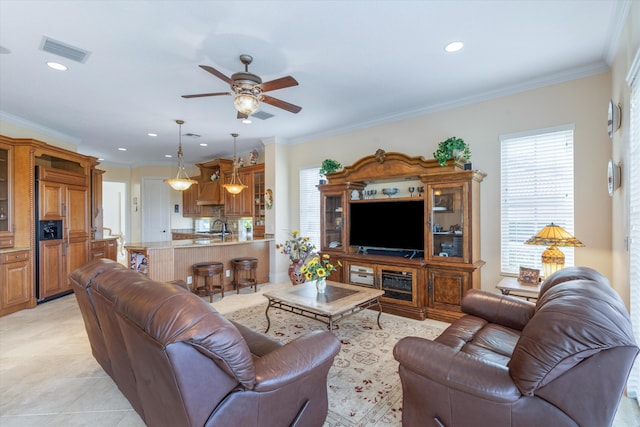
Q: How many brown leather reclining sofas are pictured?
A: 2